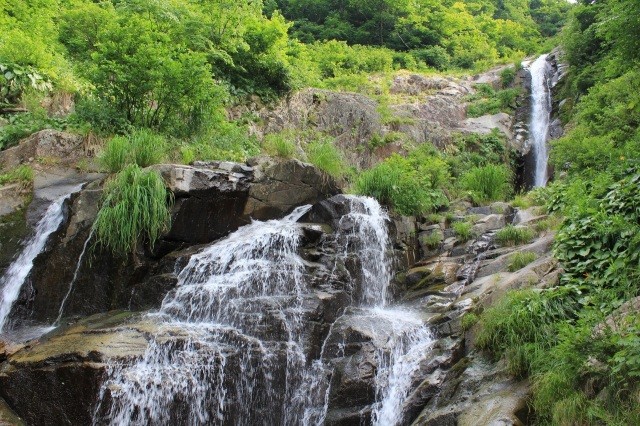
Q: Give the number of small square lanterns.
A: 0